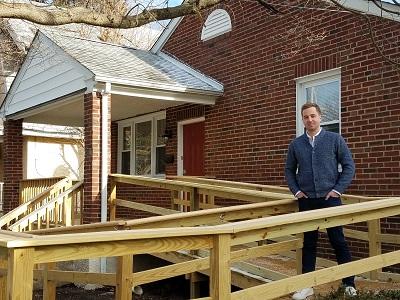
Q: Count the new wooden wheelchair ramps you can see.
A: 1